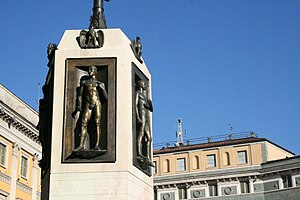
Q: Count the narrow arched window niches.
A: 3